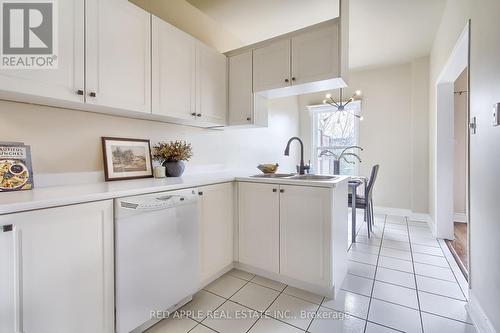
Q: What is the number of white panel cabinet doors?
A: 11